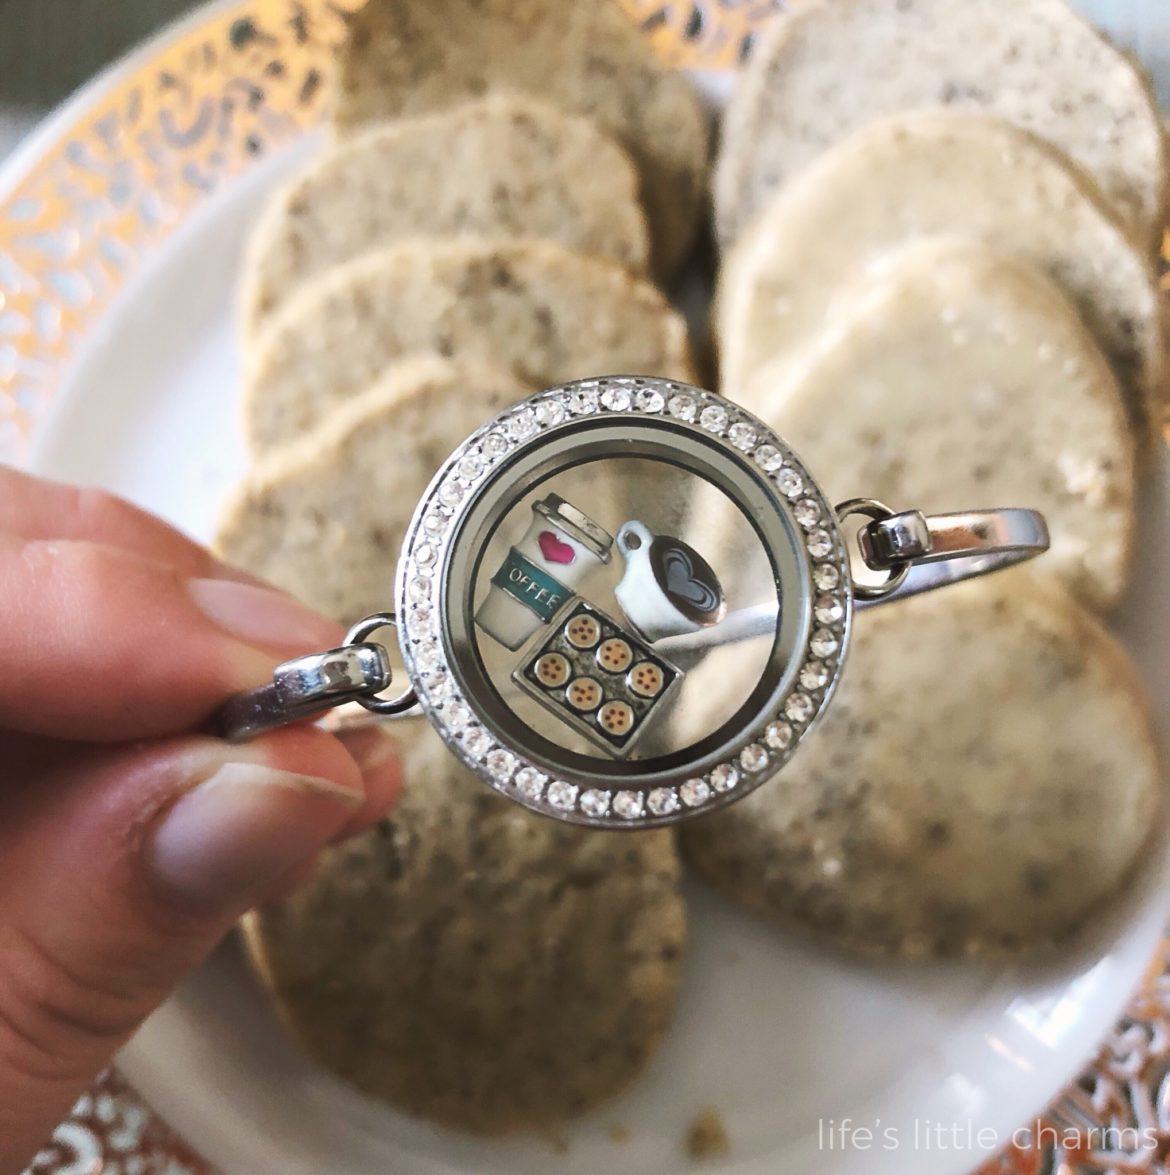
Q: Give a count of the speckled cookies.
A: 9